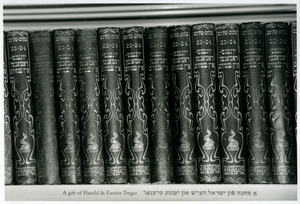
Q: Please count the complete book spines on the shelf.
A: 12